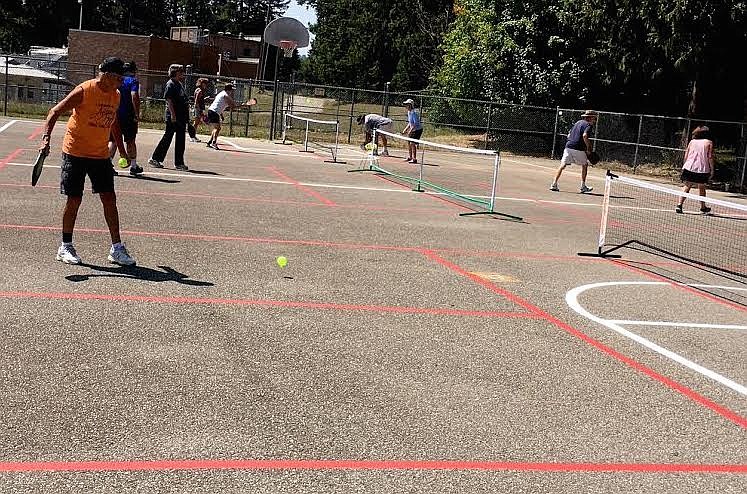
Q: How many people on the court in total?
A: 9